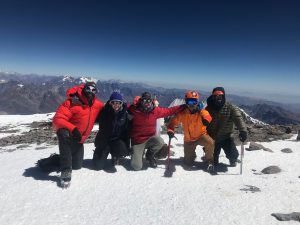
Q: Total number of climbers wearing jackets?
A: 5